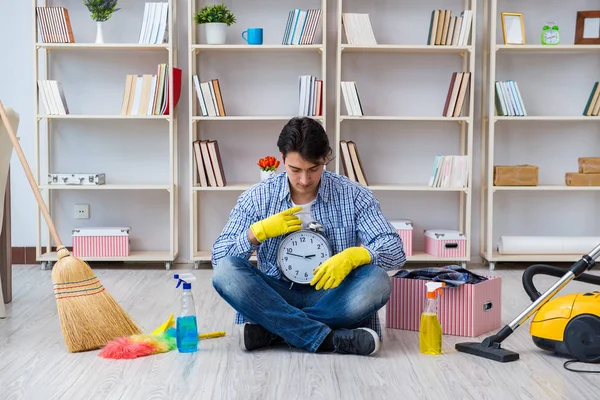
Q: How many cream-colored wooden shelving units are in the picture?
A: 4